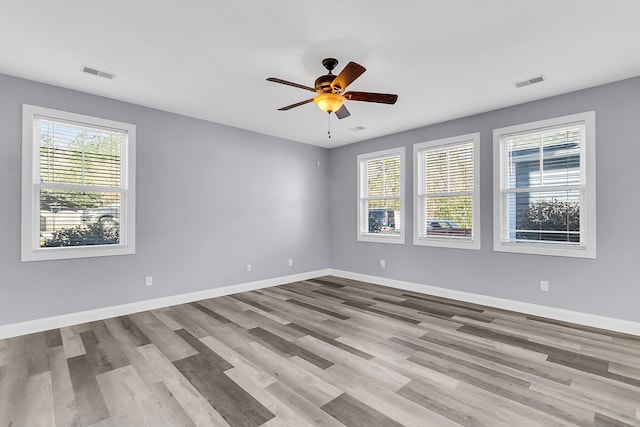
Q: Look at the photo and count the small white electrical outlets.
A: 5